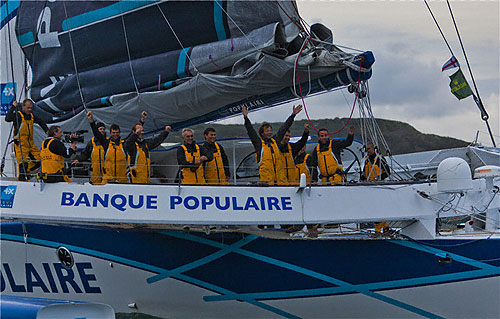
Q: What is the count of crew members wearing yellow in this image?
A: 12